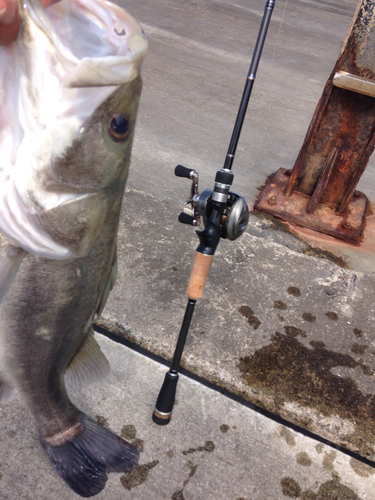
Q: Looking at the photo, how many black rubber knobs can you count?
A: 2